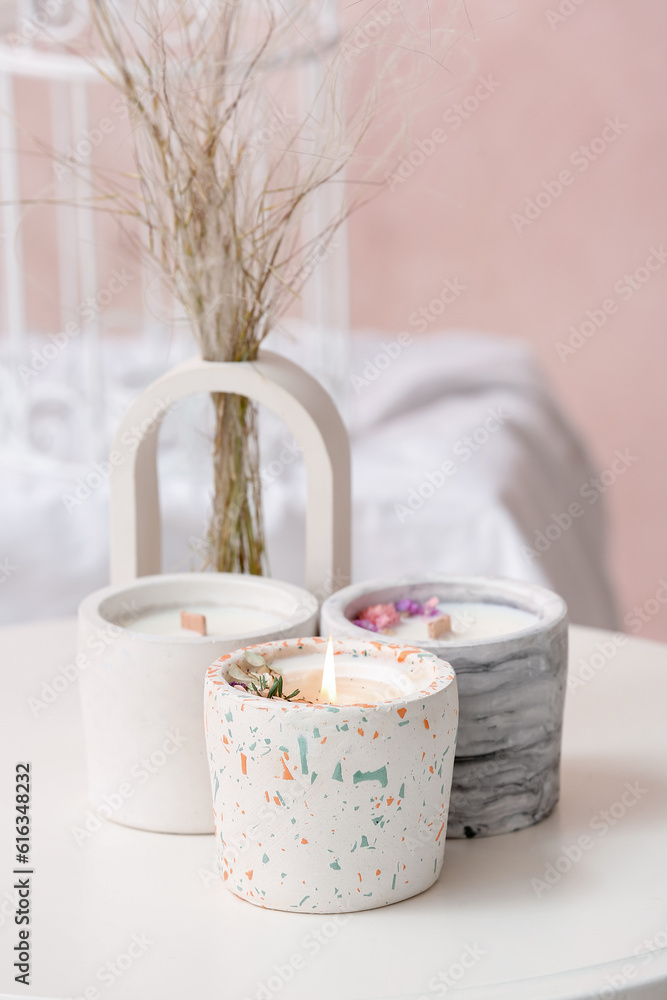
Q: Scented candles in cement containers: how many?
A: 3